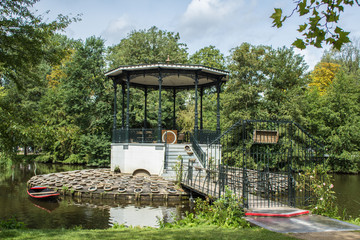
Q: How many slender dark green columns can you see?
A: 9